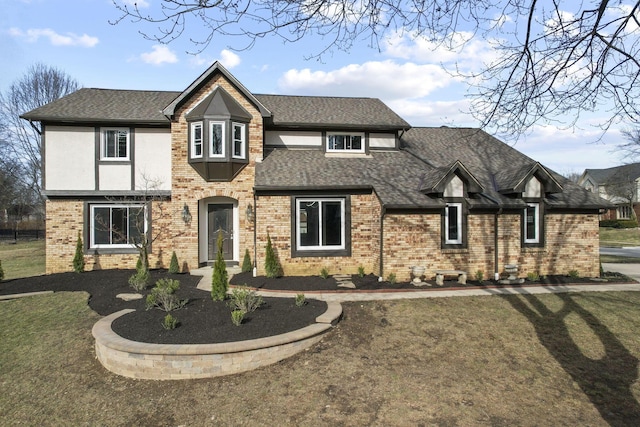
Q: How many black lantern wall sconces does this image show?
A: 2